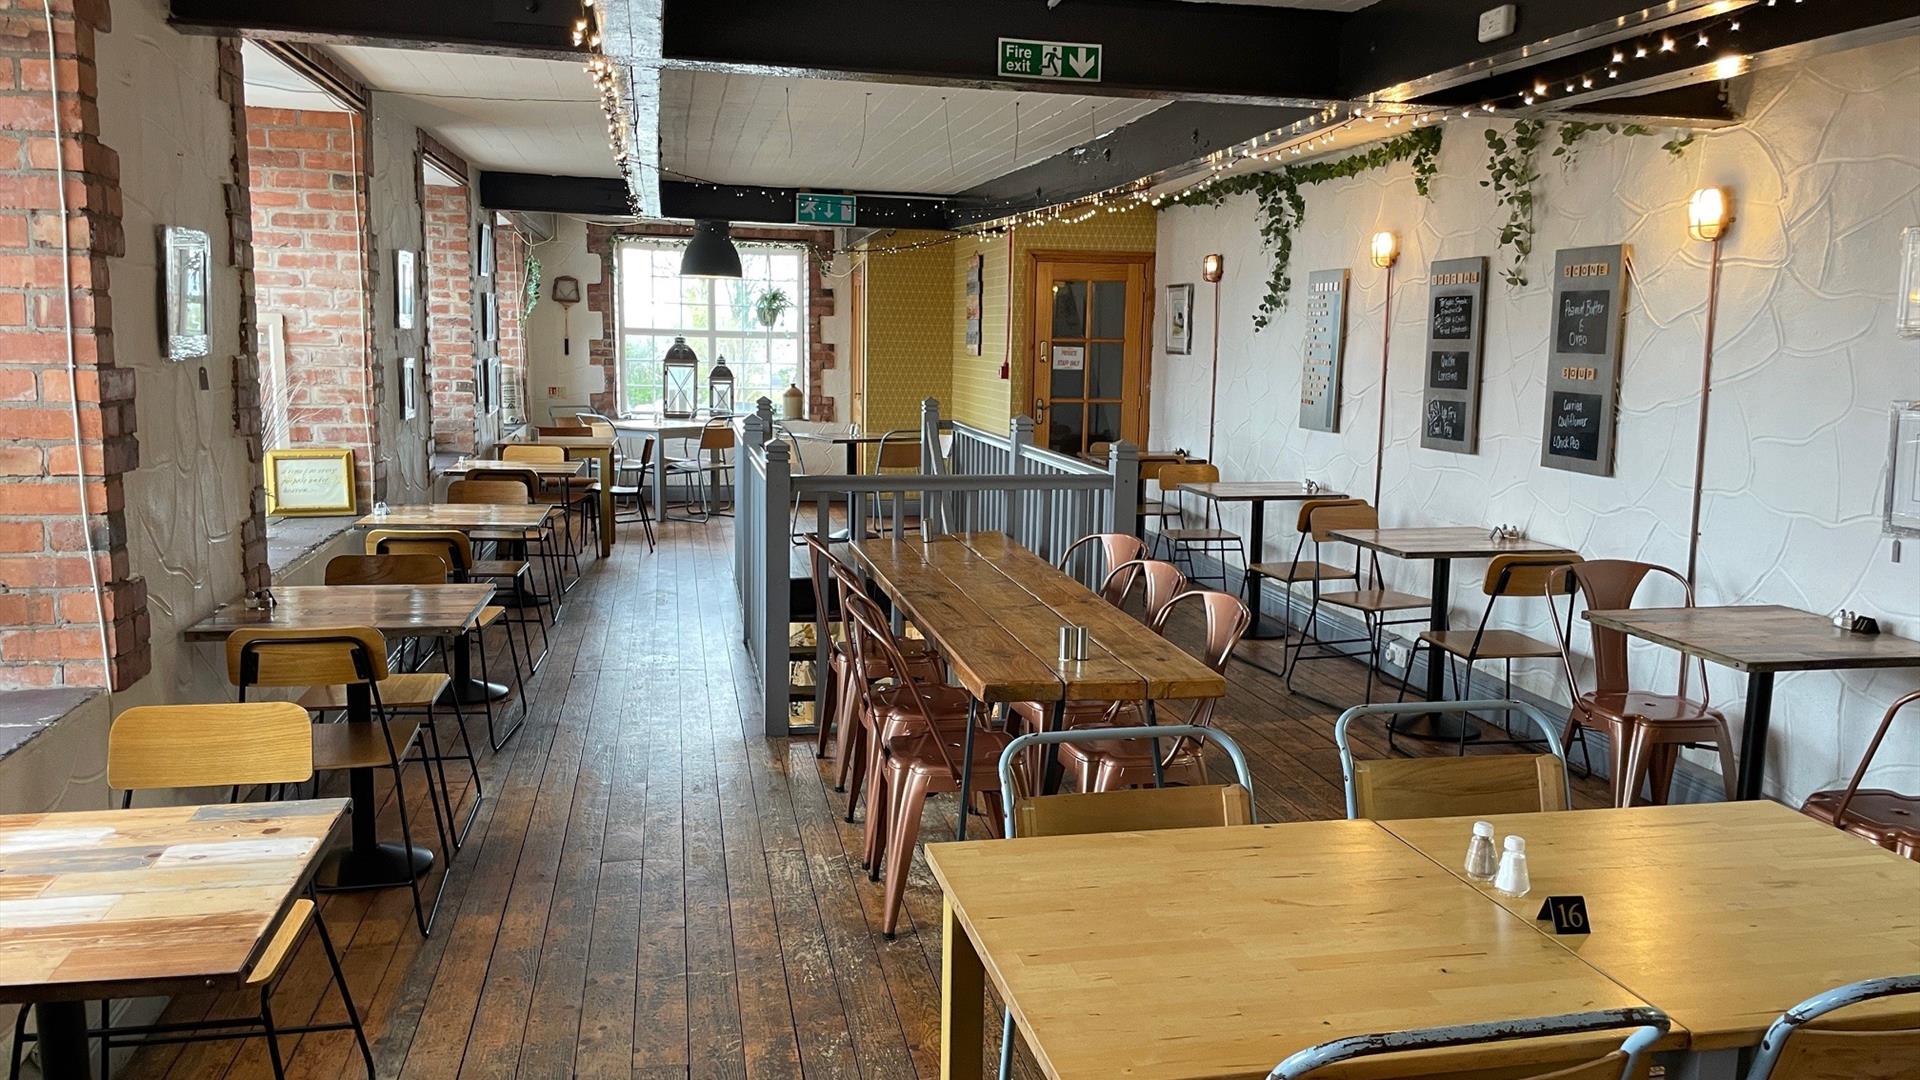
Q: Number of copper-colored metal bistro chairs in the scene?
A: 8